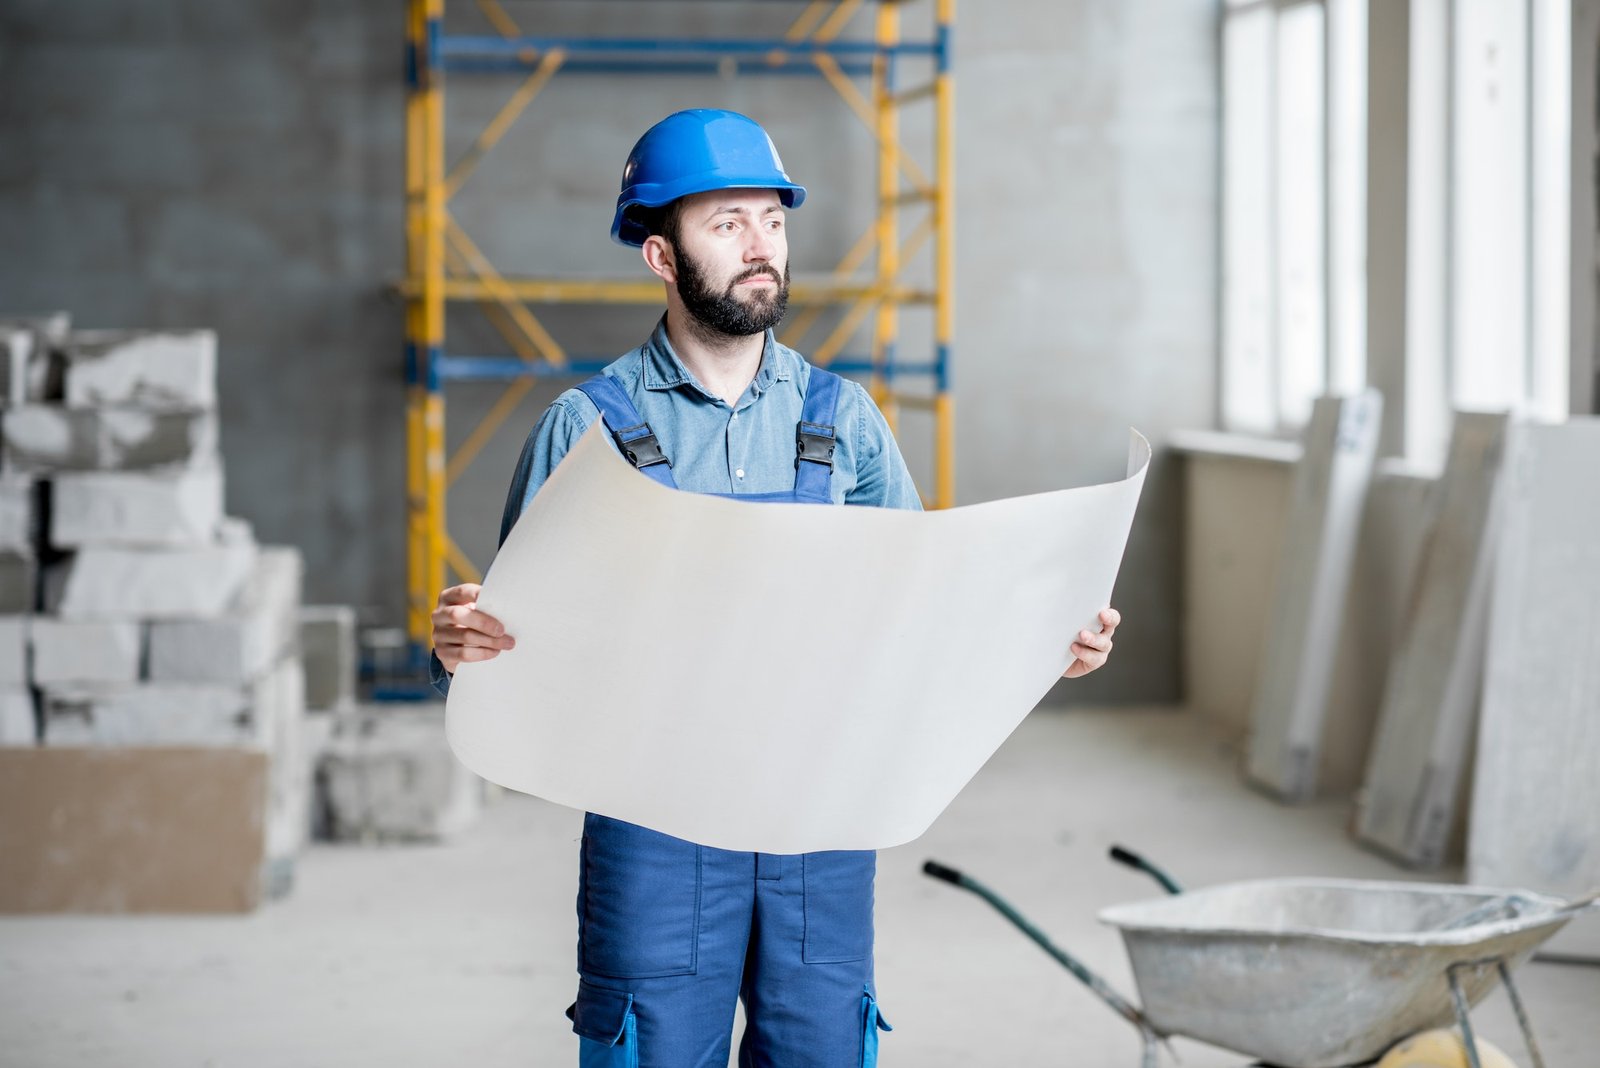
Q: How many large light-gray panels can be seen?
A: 3